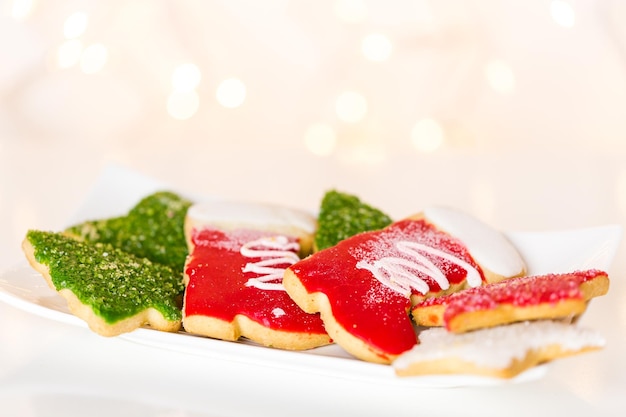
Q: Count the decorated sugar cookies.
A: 7